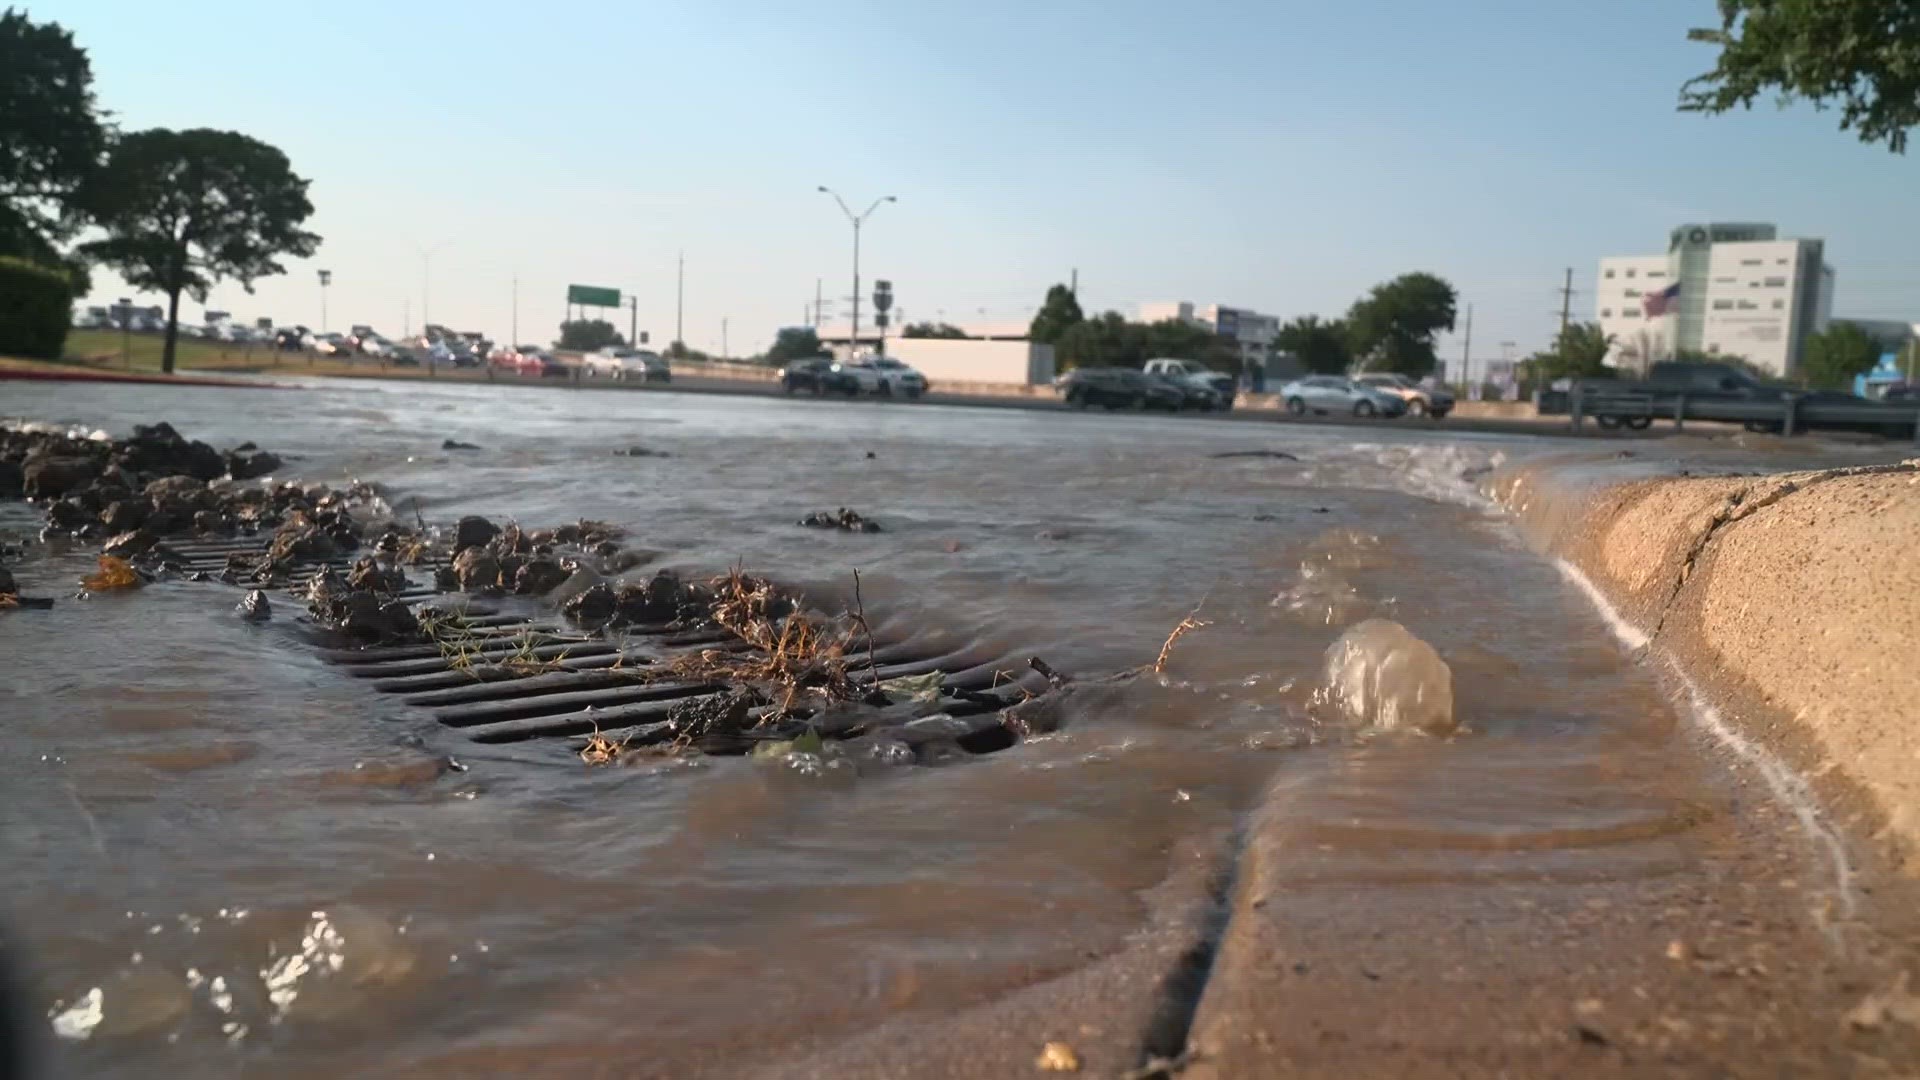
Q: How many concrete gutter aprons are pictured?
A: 1